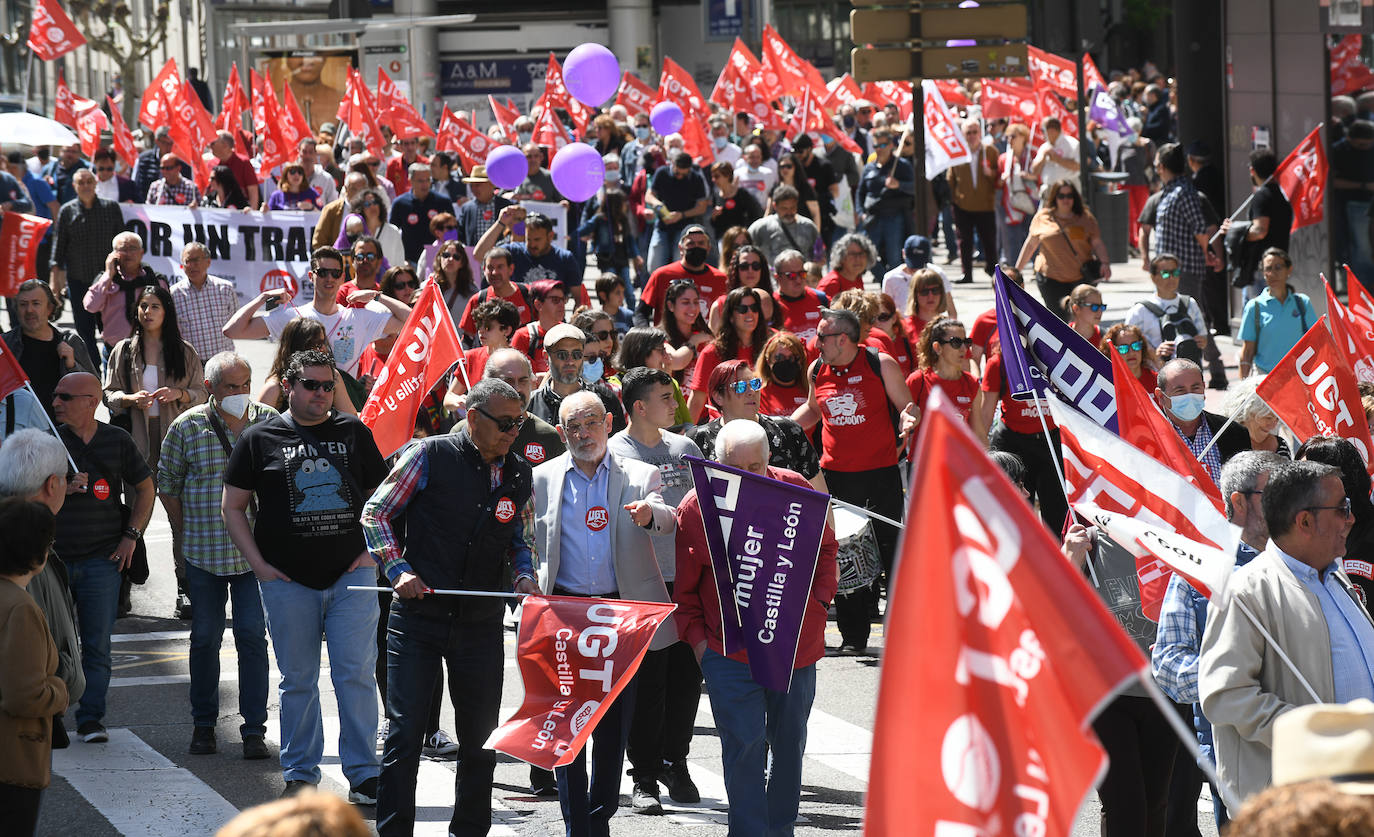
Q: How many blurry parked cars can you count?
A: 1